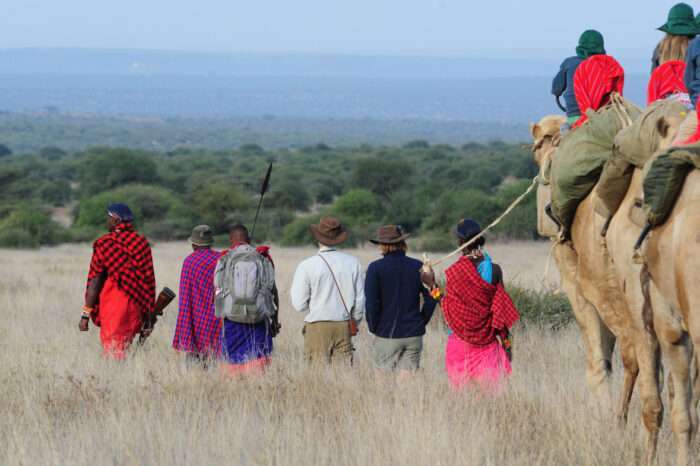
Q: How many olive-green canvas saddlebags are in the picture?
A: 3